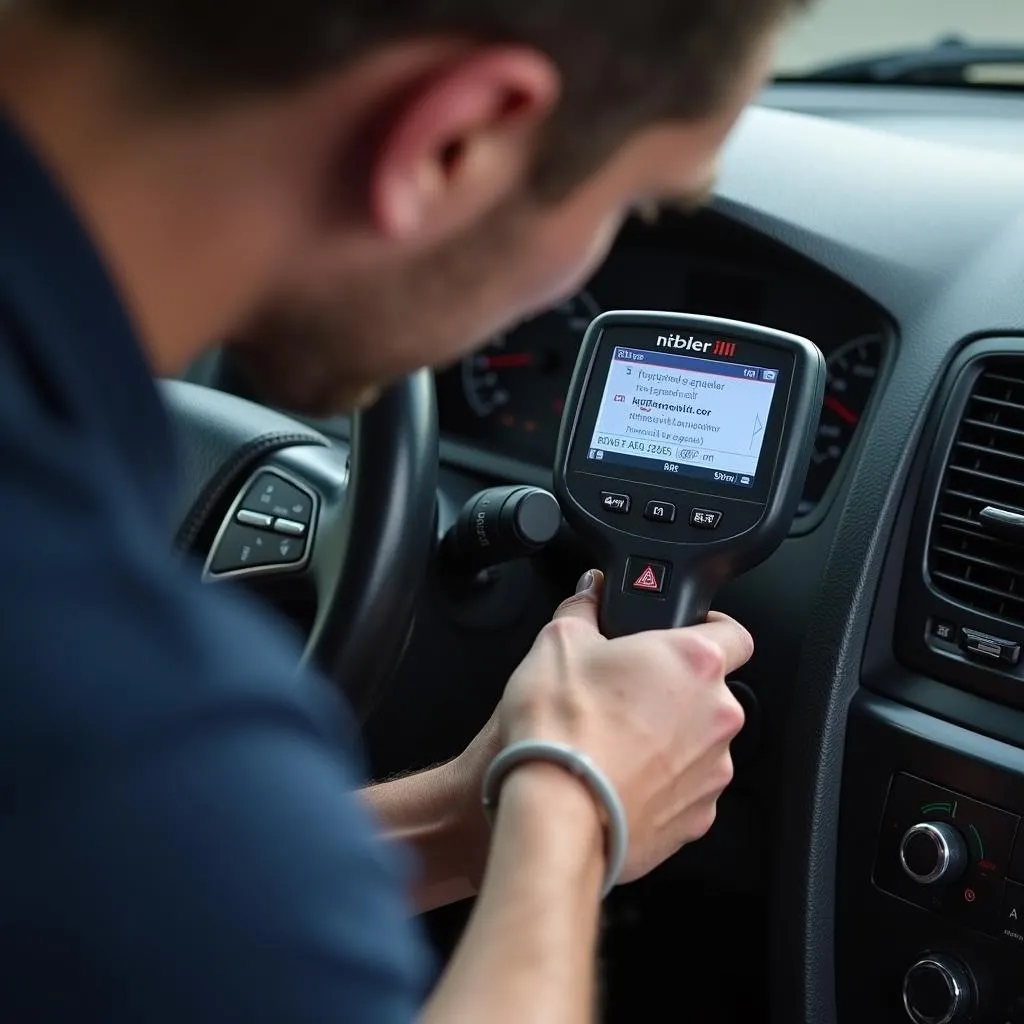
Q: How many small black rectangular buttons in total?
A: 3